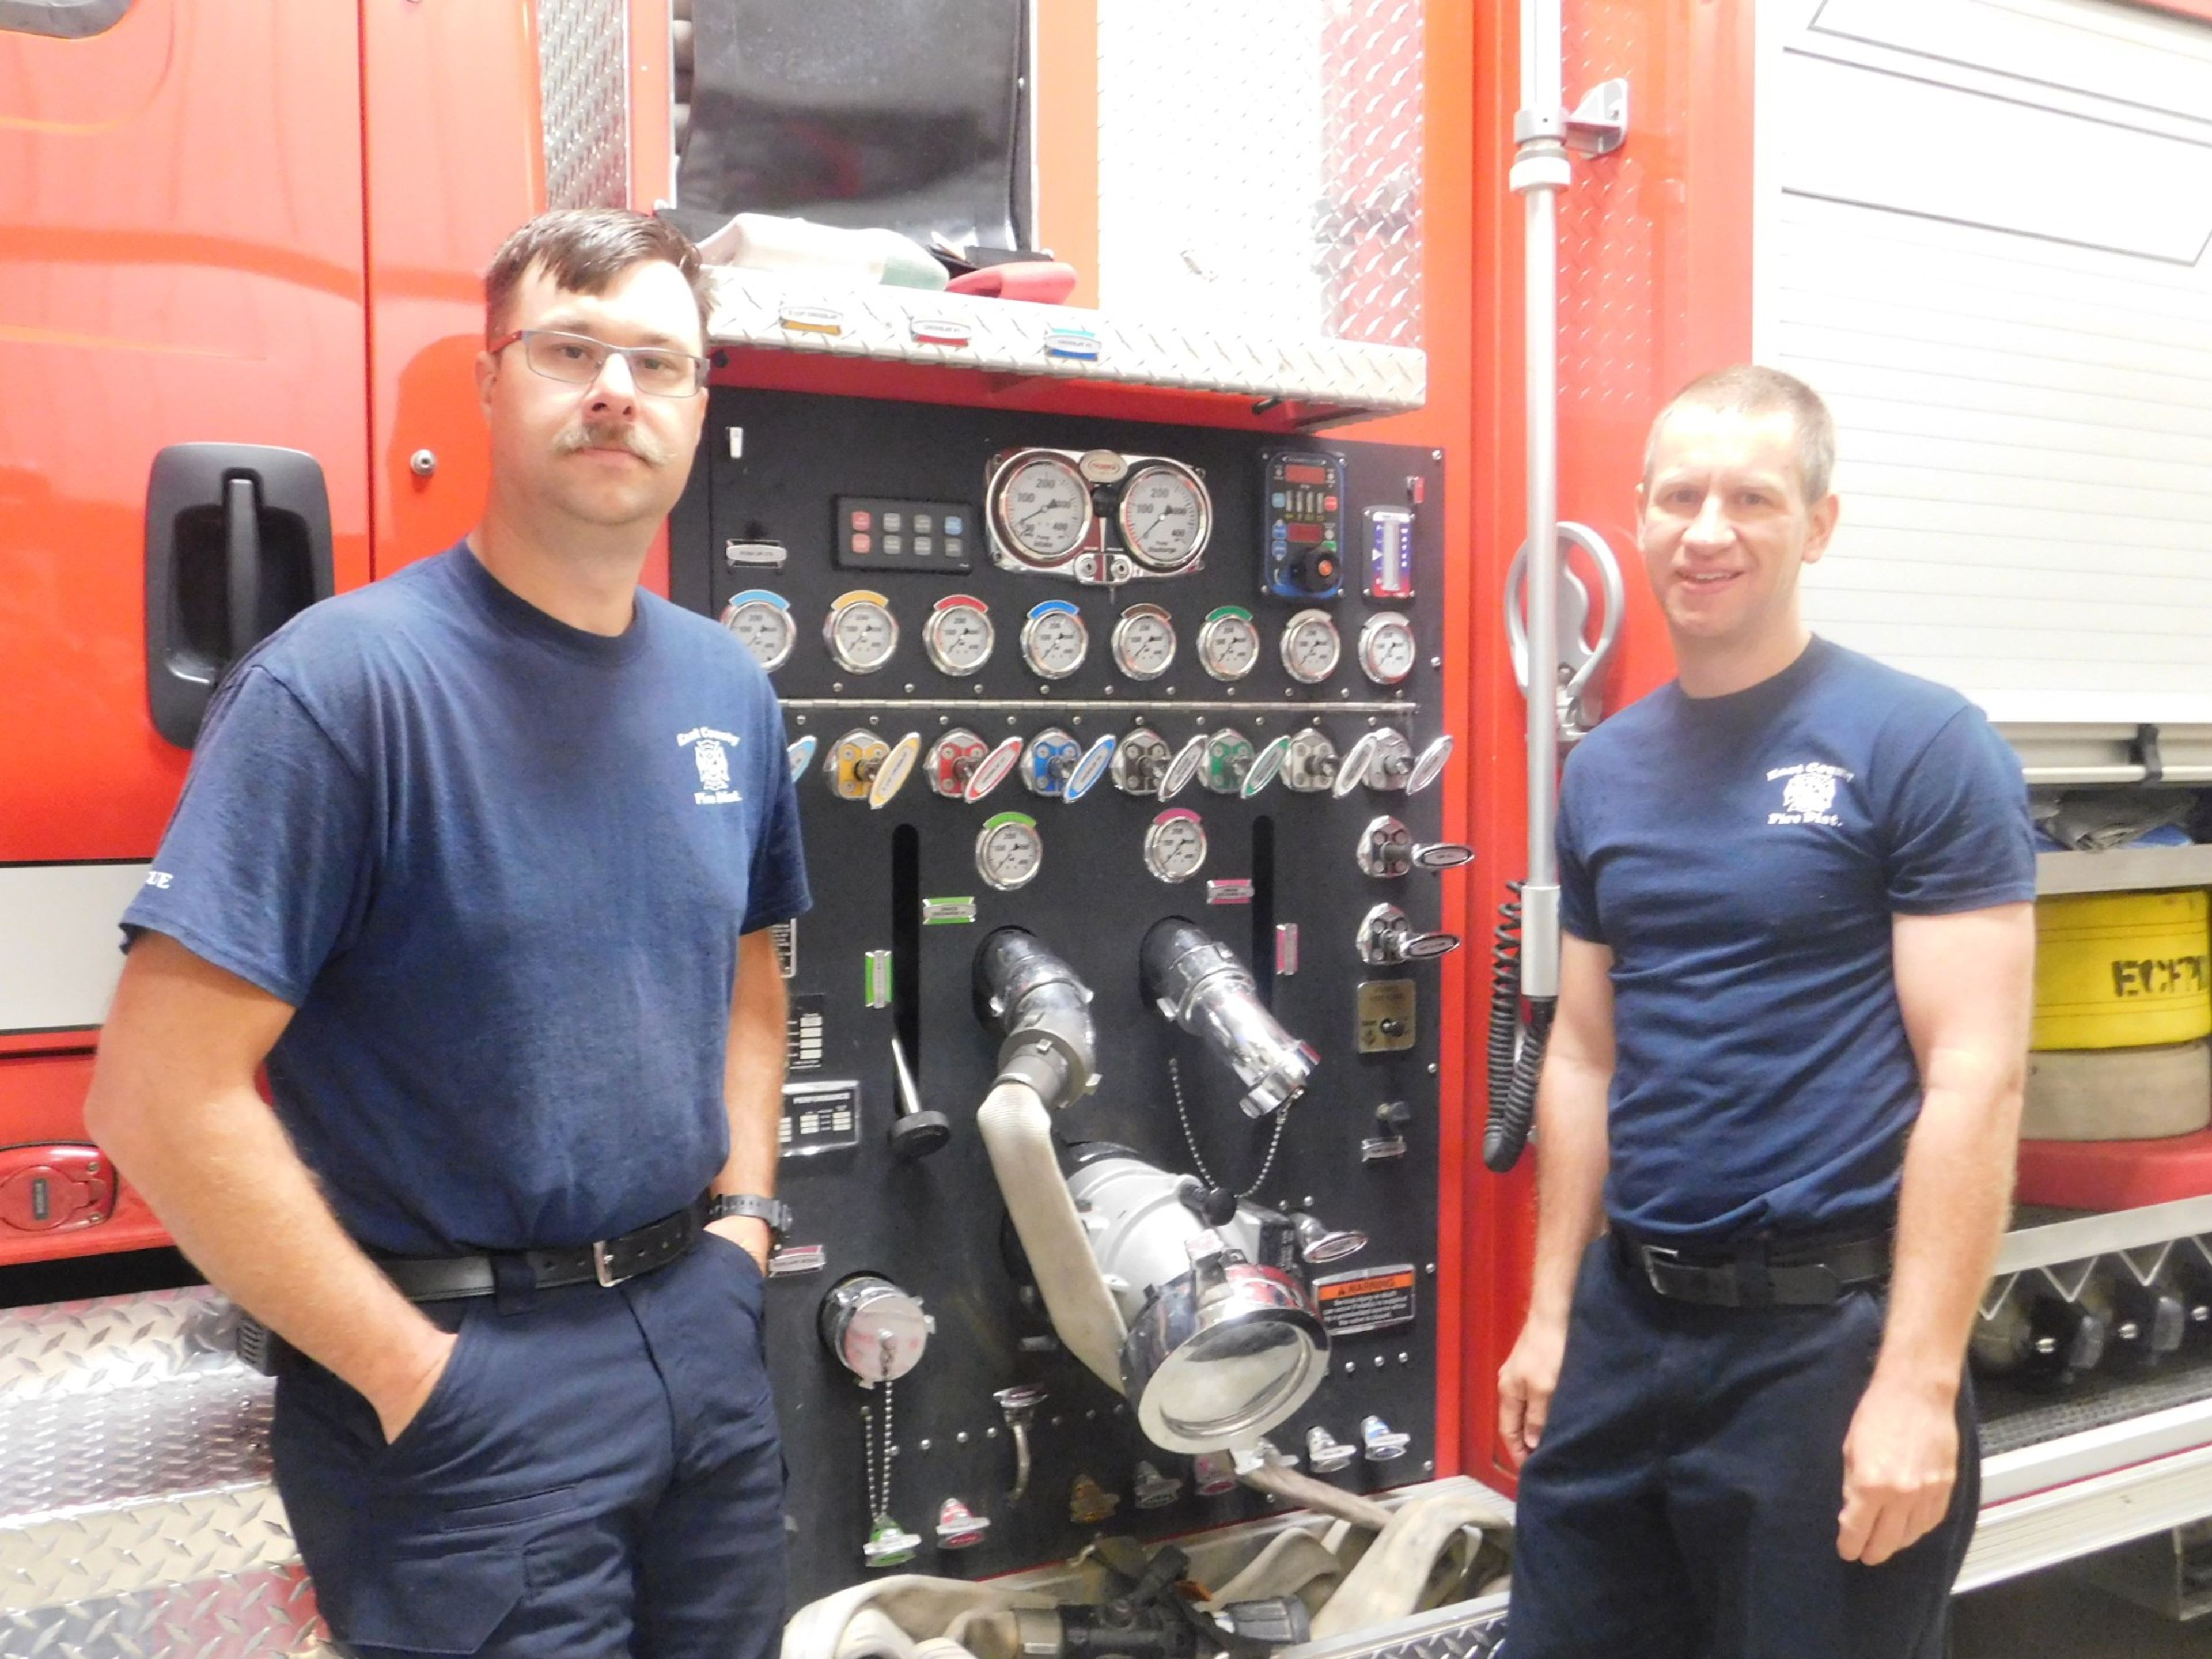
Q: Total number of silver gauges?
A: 12